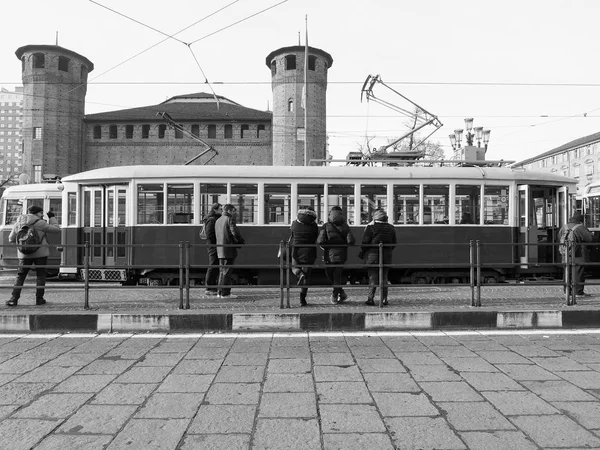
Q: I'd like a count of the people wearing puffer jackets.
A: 3